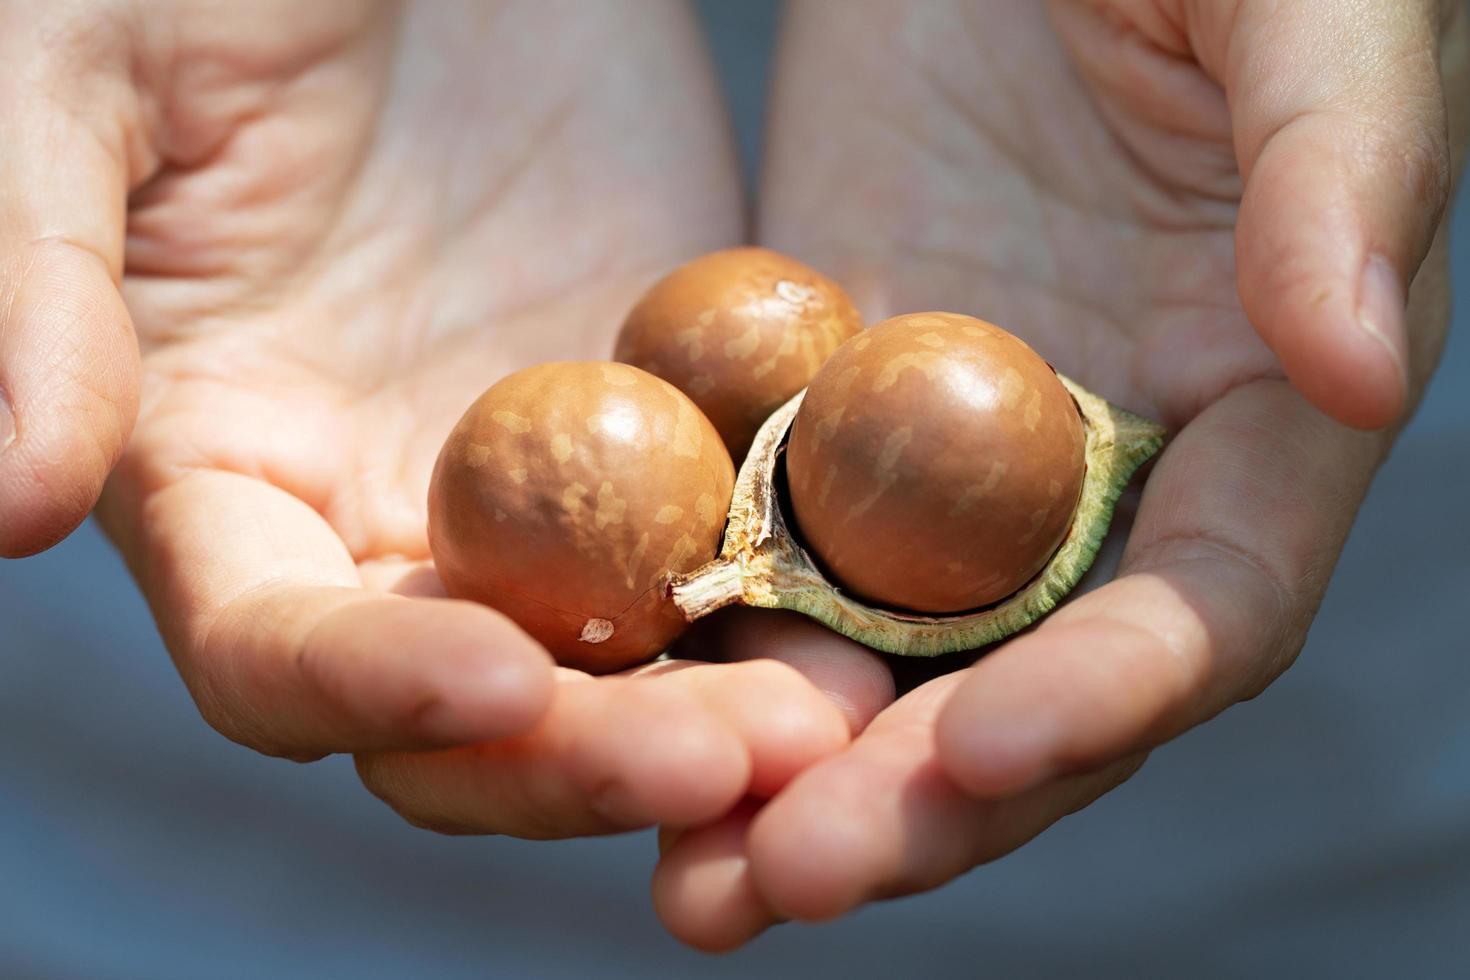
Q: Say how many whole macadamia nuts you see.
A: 3